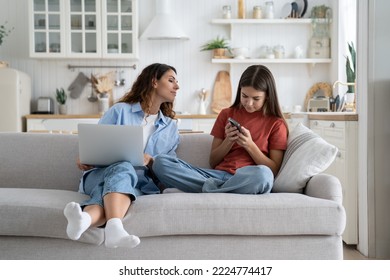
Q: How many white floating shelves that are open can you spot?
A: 2